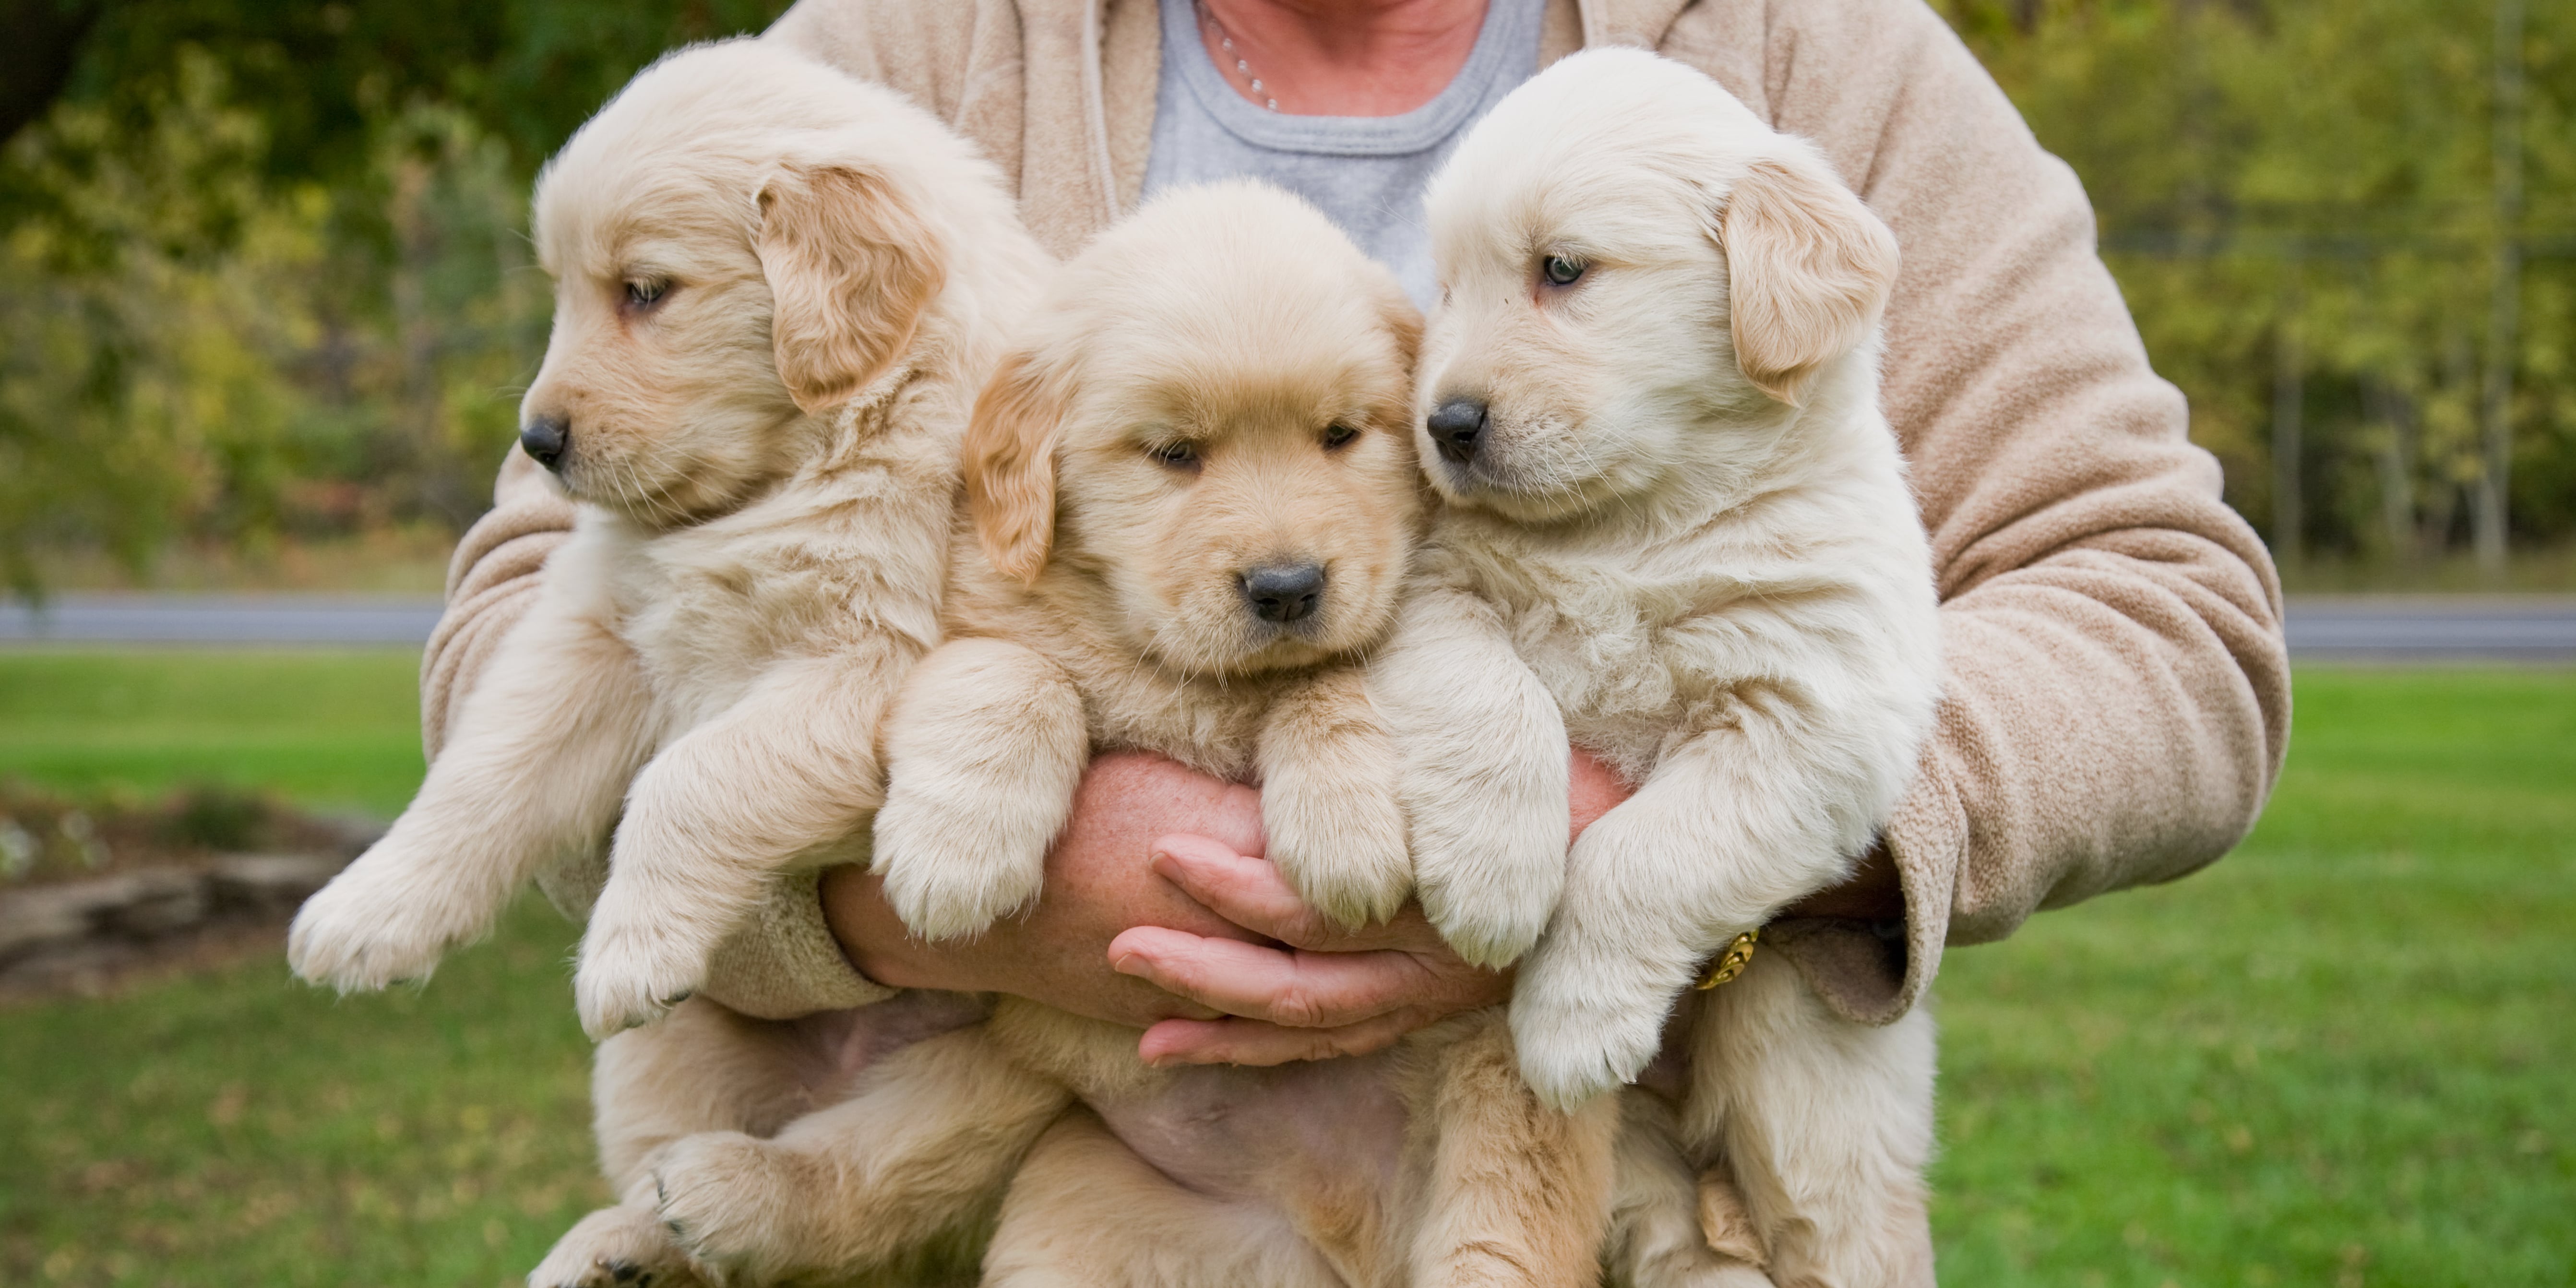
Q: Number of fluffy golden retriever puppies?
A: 3